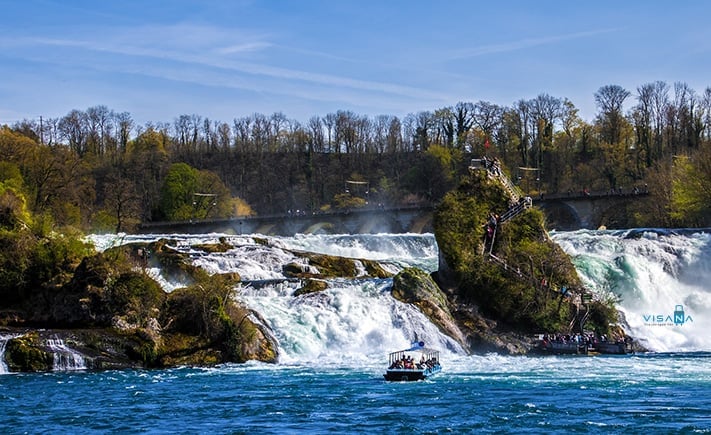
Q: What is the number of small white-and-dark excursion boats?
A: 1